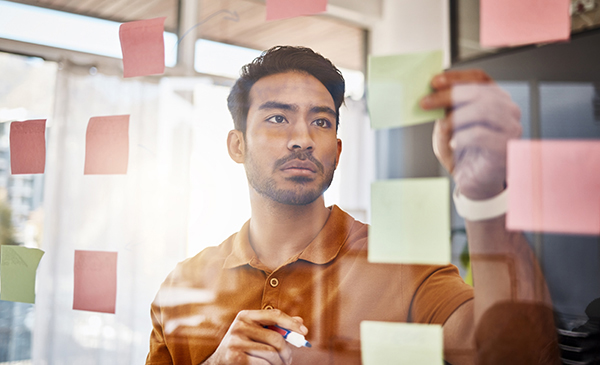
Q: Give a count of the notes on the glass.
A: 11